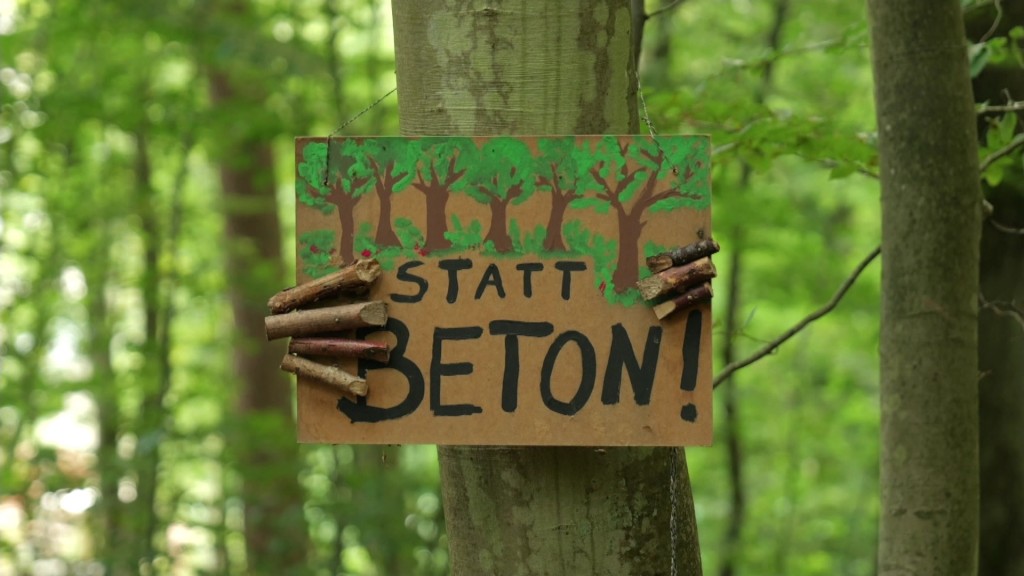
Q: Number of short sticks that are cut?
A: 7